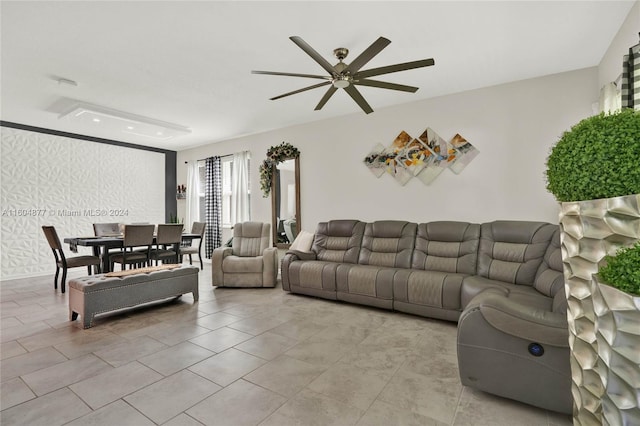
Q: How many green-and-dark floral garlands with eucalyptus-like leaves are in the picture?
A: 1